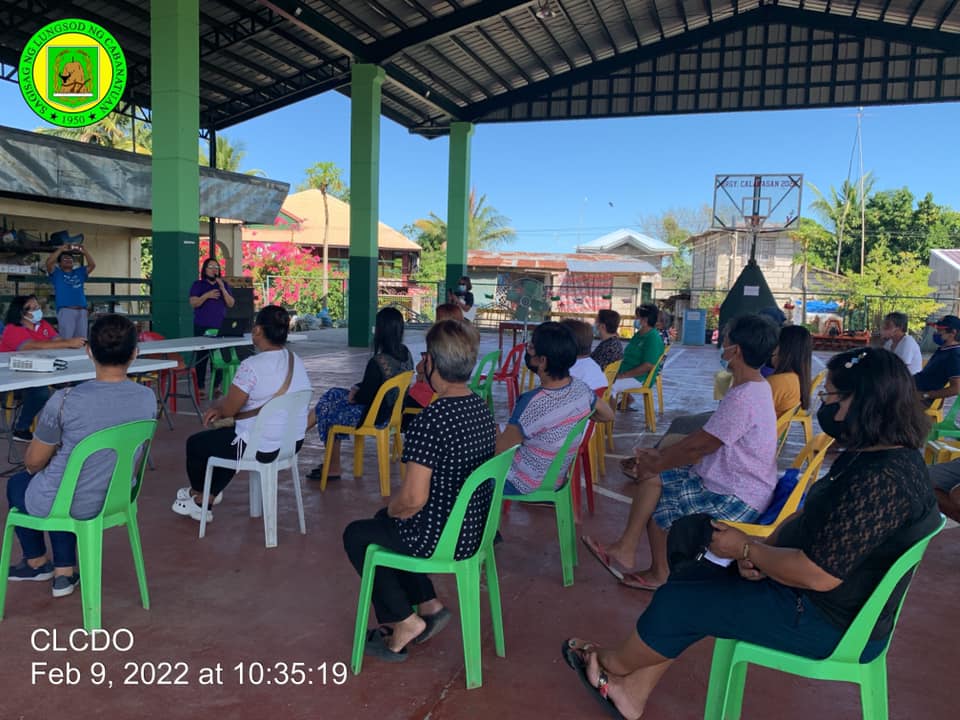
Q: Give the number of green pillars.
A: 3